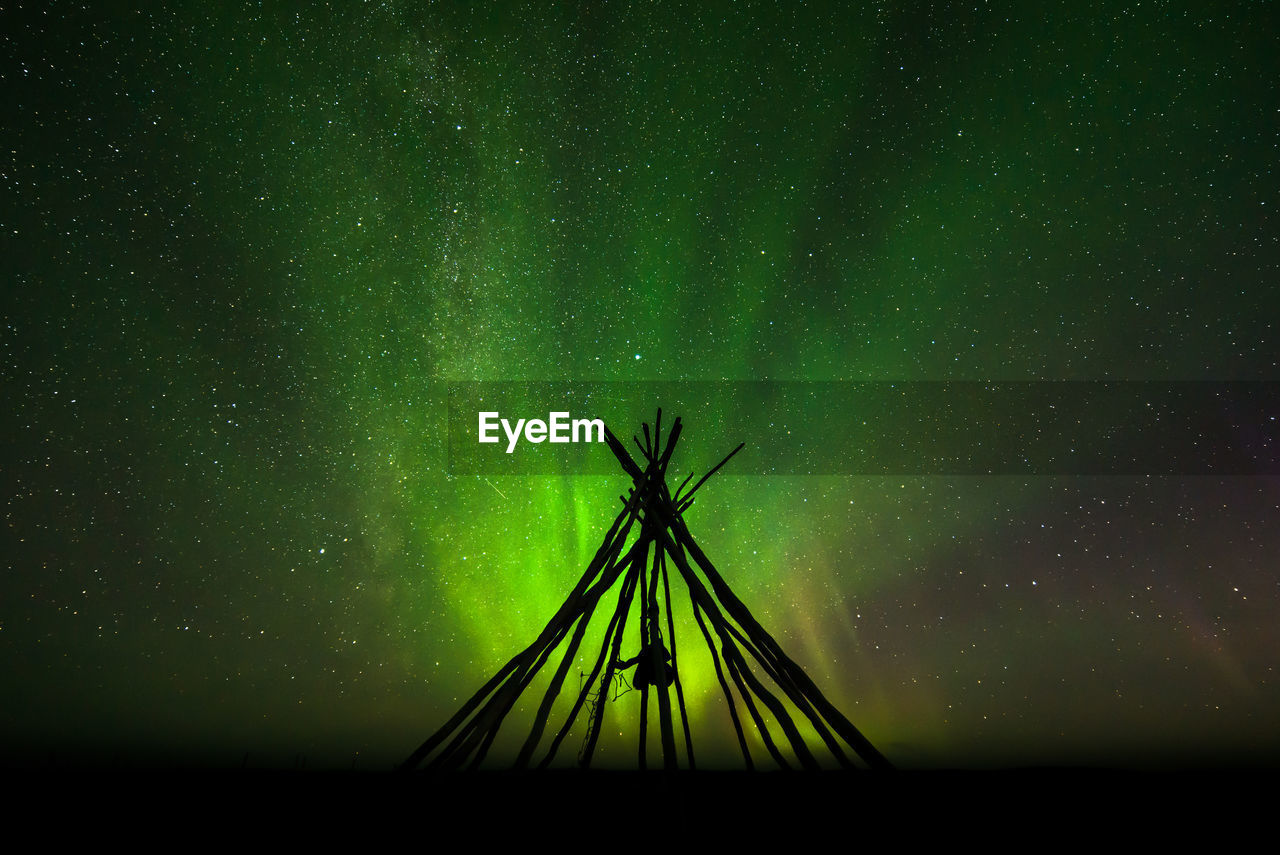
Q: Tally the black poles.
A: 15